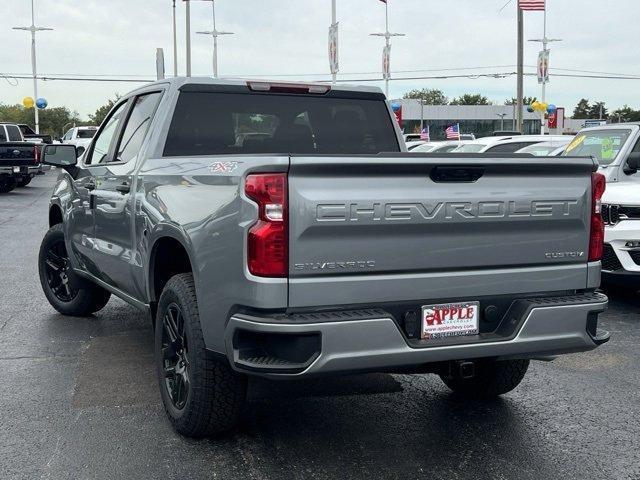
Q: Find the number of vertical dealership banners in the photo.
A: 3